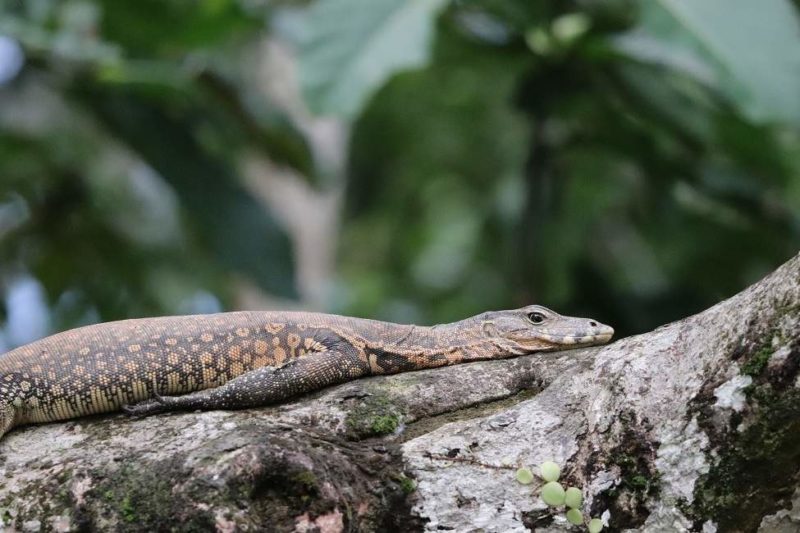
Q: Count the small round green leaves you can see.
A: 6